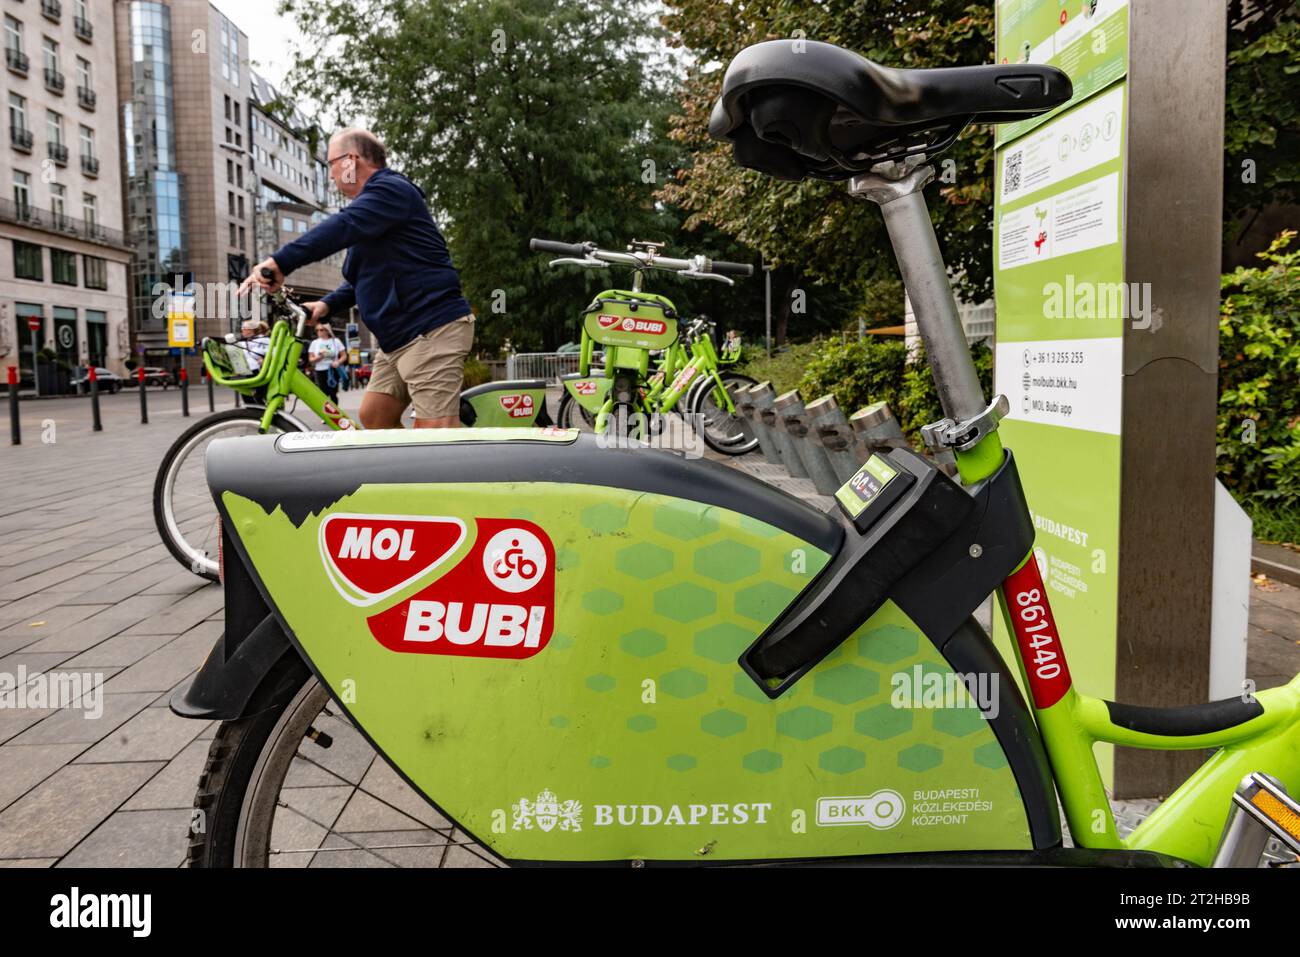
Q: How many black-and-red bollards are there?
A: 5